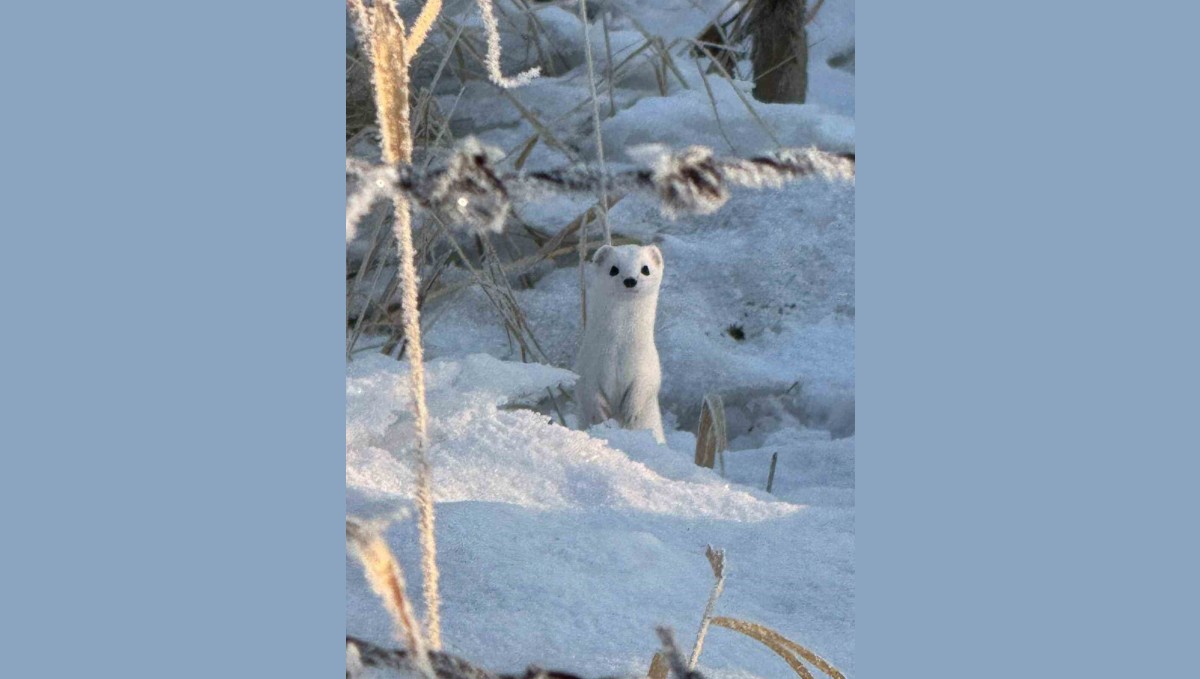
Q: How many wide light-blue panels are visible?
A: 2